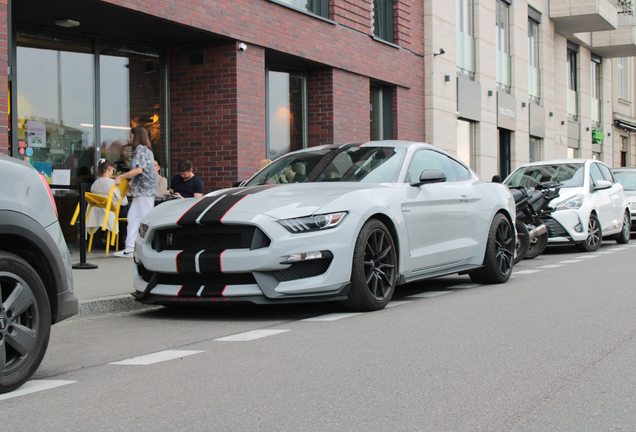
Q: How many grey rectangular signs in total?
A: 3